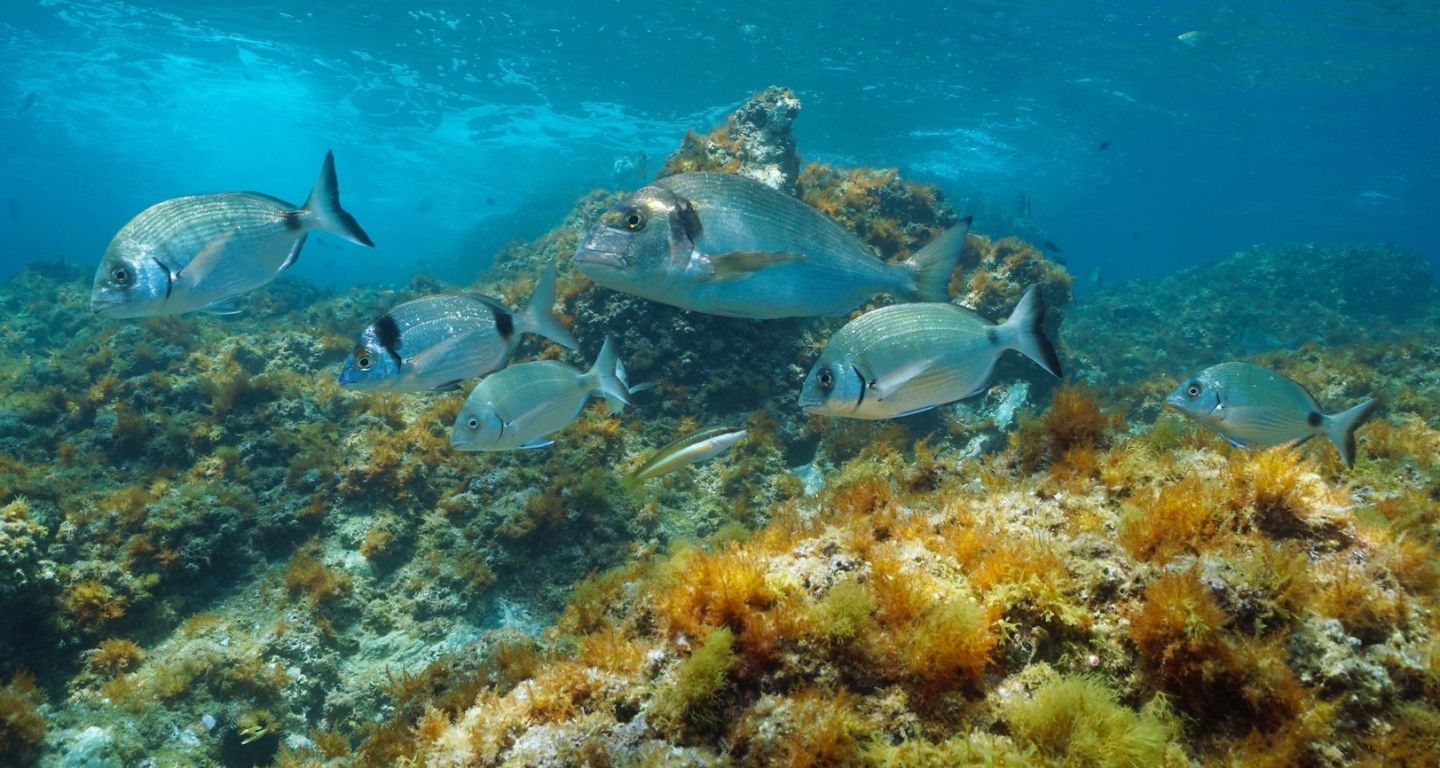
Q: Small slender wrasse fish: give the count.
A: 1